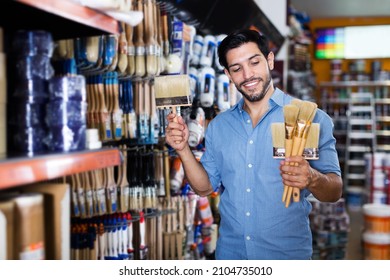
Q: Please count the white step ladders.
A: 1